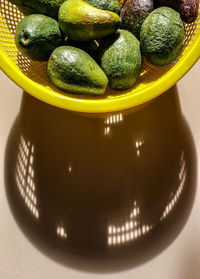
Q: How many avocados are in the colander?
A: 9